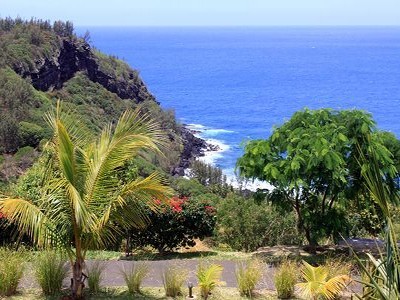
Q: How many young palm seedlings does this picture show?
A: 2